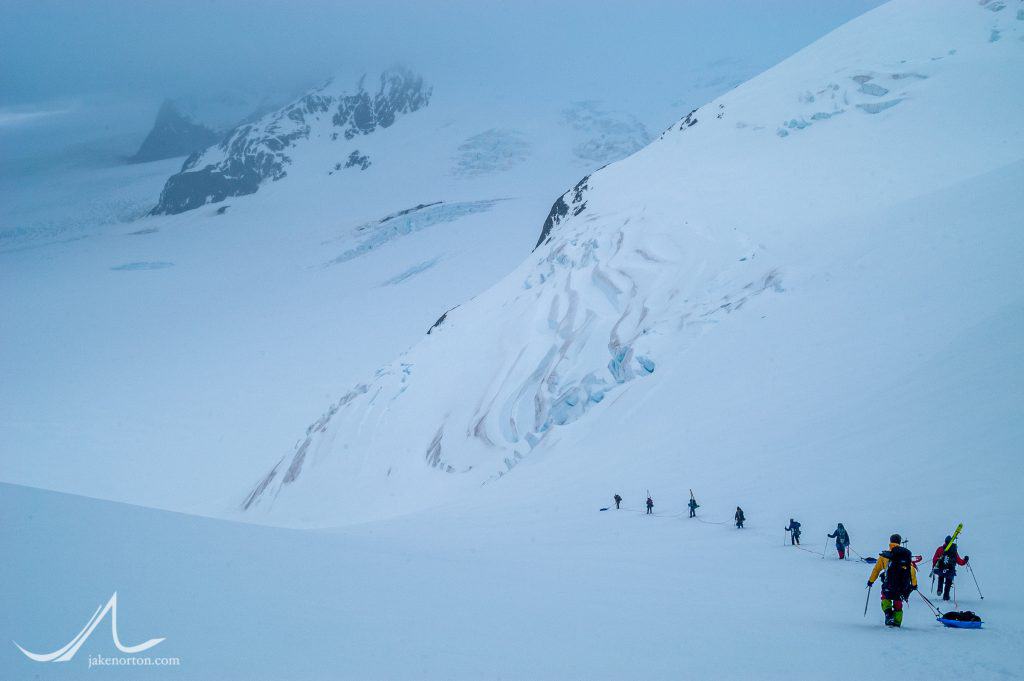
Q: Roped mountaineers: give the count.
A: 8